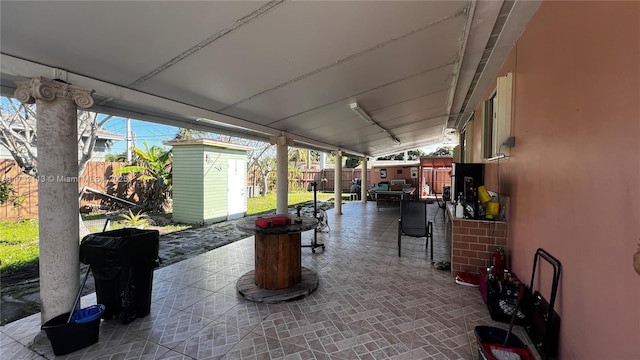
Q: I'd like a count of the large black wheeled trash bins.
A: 1